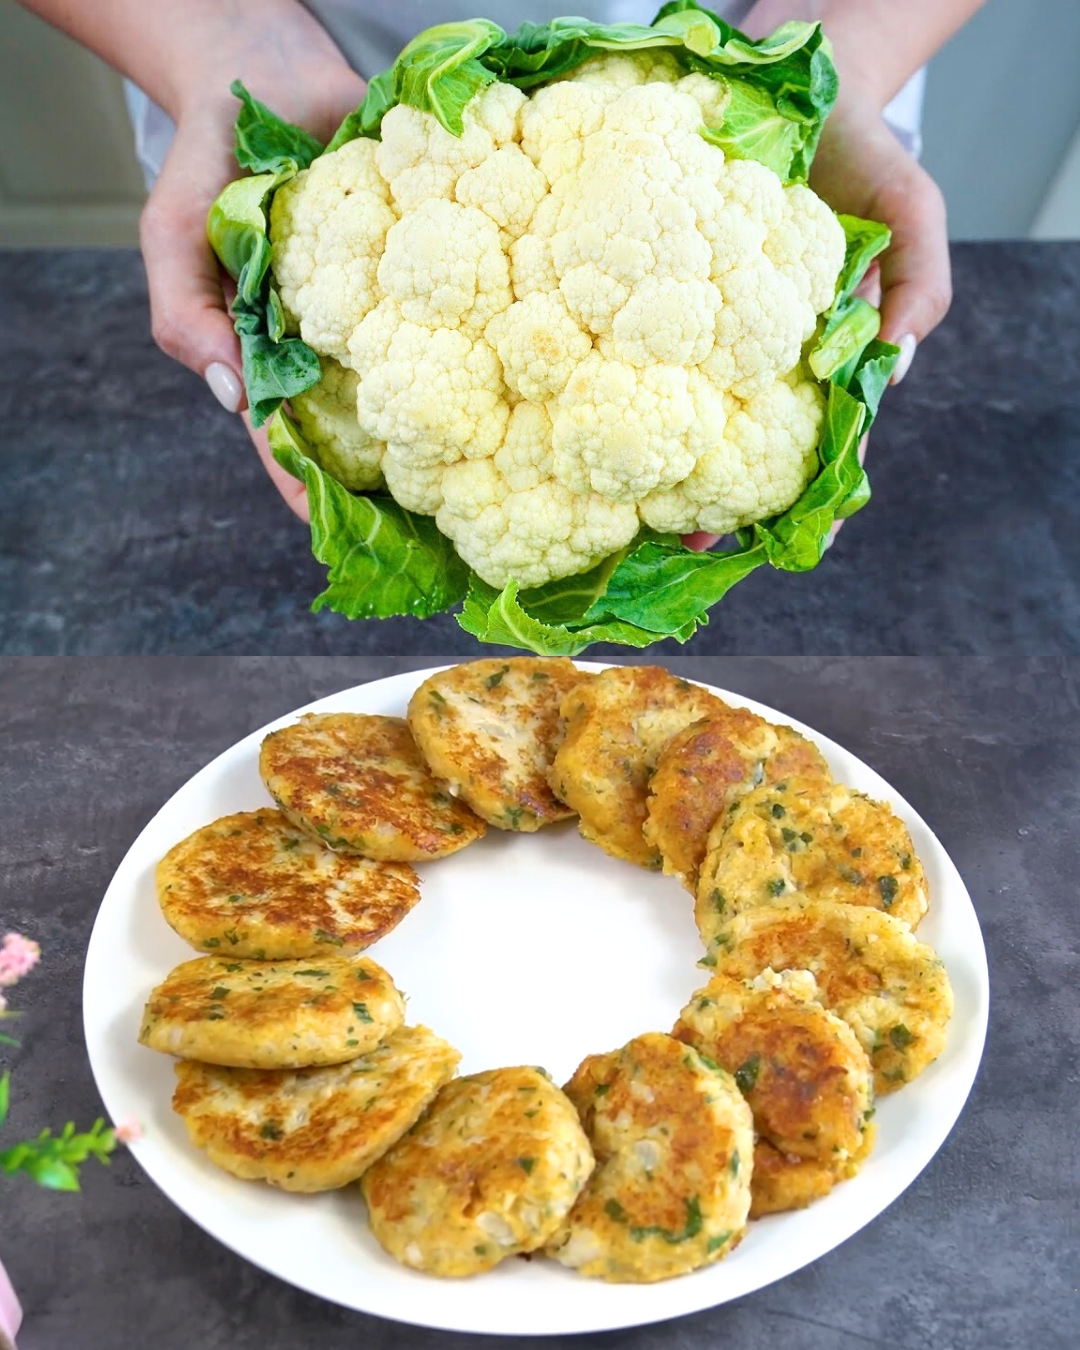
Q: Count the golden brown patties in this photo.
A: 12